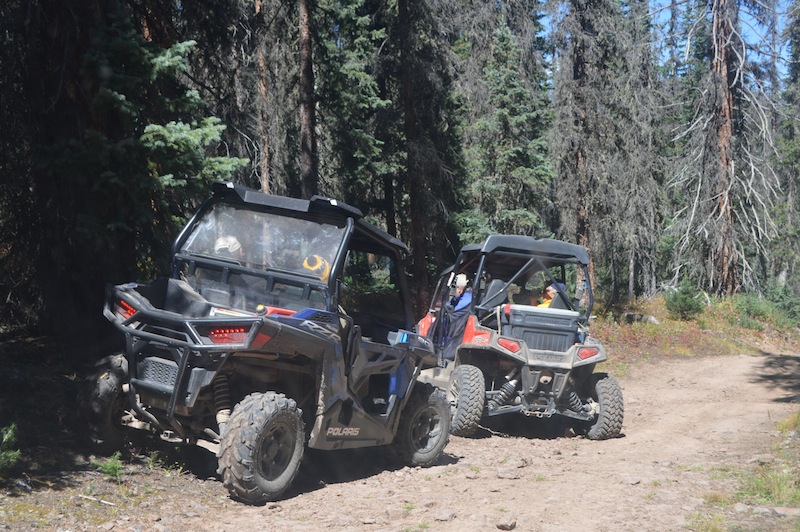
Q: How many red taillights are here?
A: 4